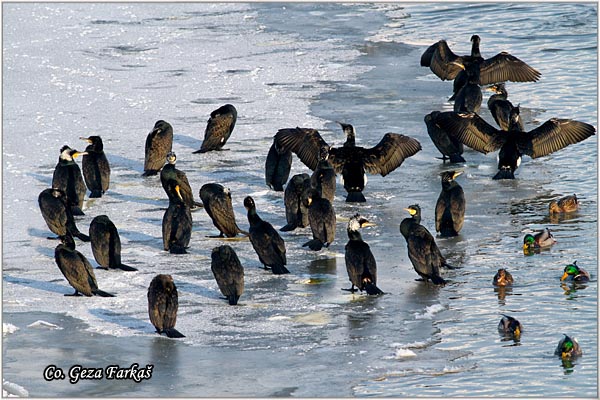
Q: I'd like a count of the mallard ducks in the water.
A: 6